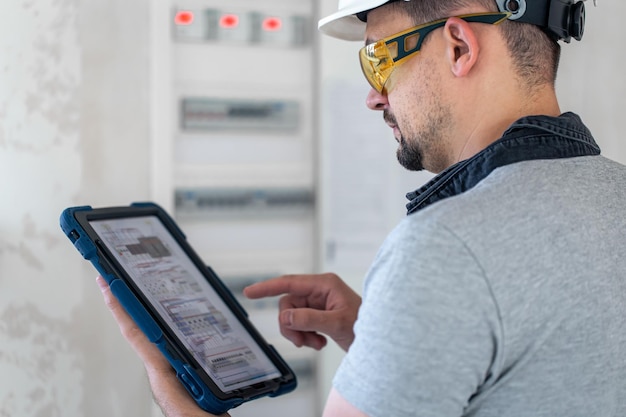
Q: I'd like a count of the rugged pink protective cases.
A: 0